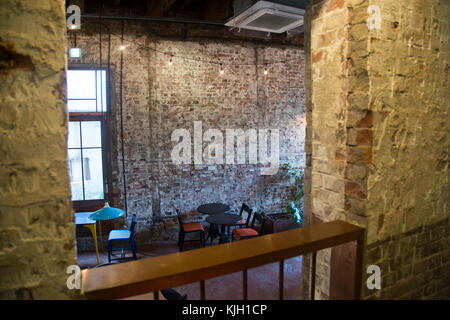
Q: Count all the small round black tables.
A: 2